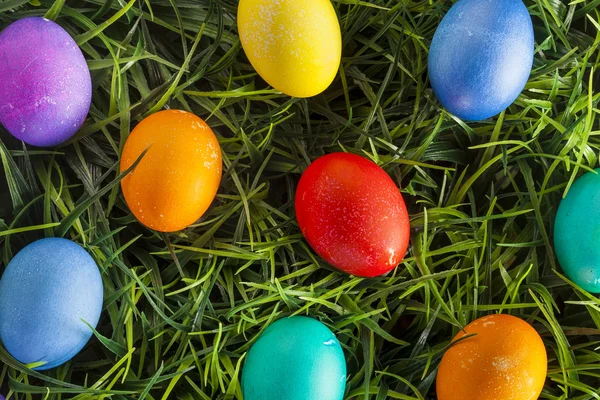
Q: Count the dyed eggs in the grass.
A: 9